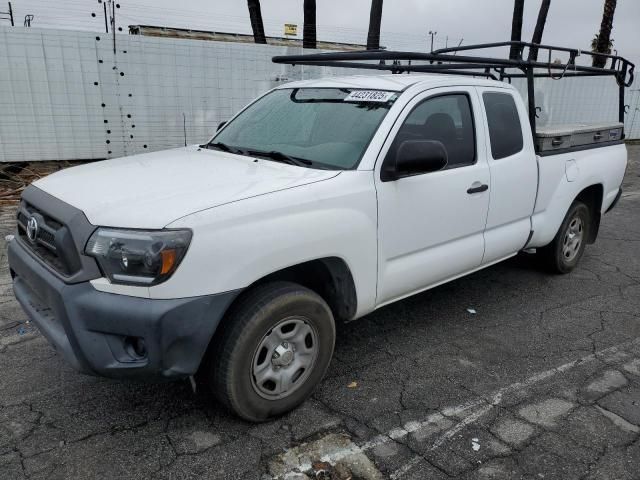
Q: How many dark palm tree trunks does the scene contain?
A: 6